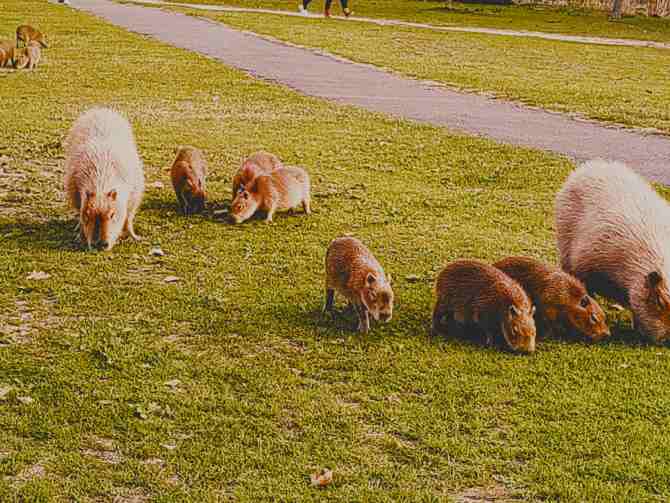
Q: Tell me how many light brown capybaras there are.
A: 2